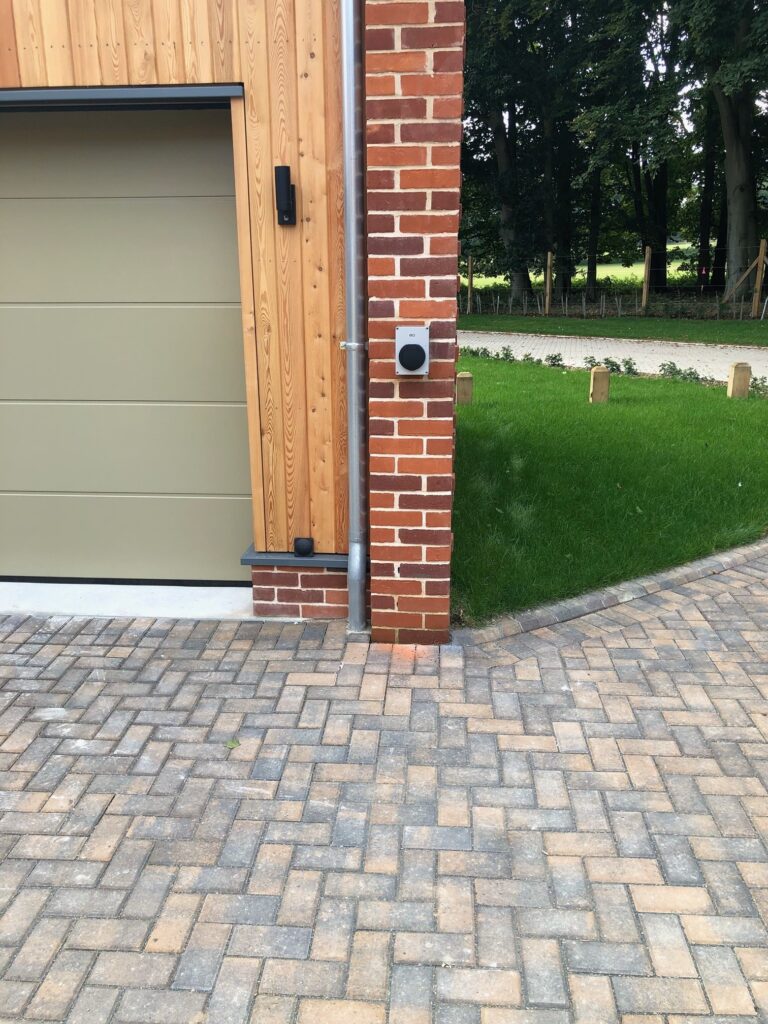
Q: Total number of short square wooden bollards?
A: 3